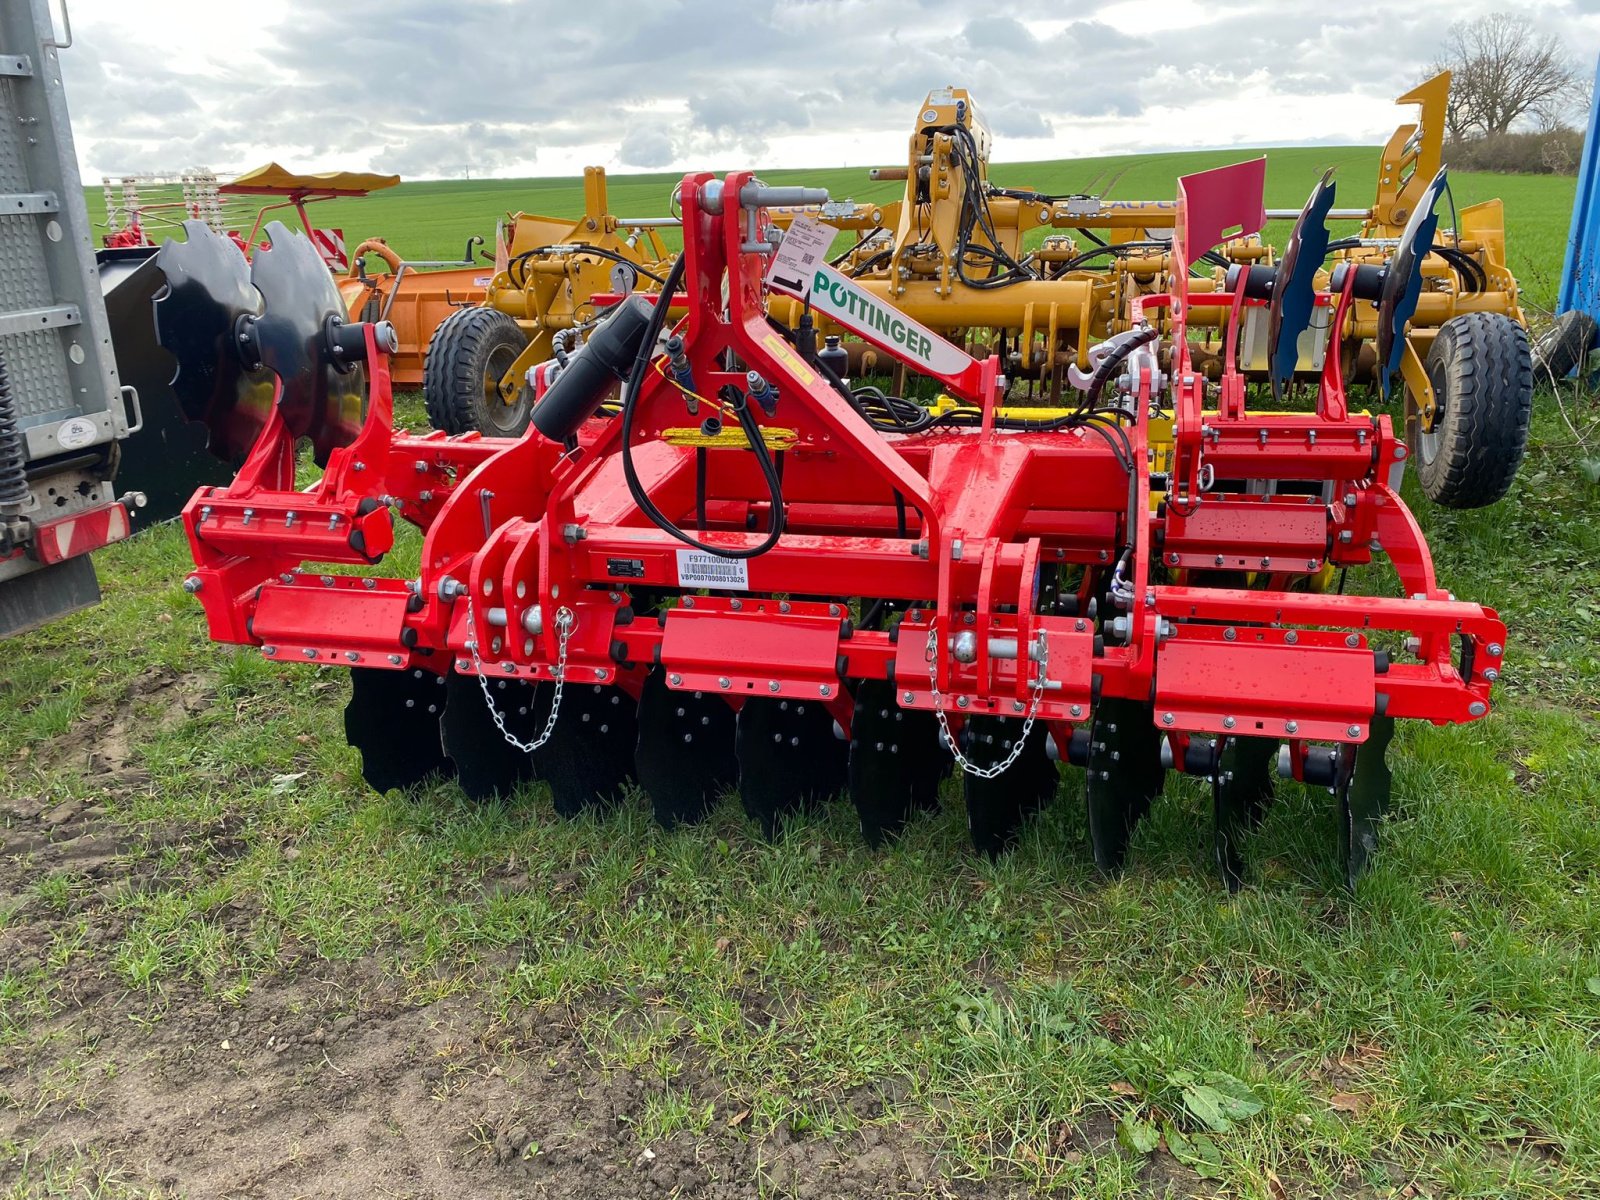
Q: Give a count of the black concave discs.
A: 14